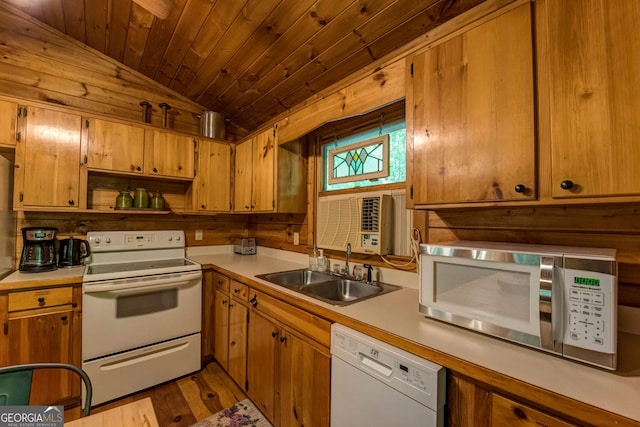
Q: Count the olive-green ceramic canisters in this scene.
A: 3